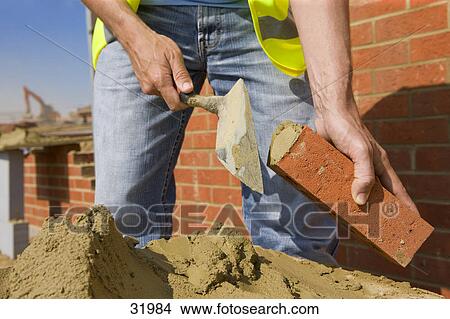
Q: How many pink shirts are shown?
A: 0